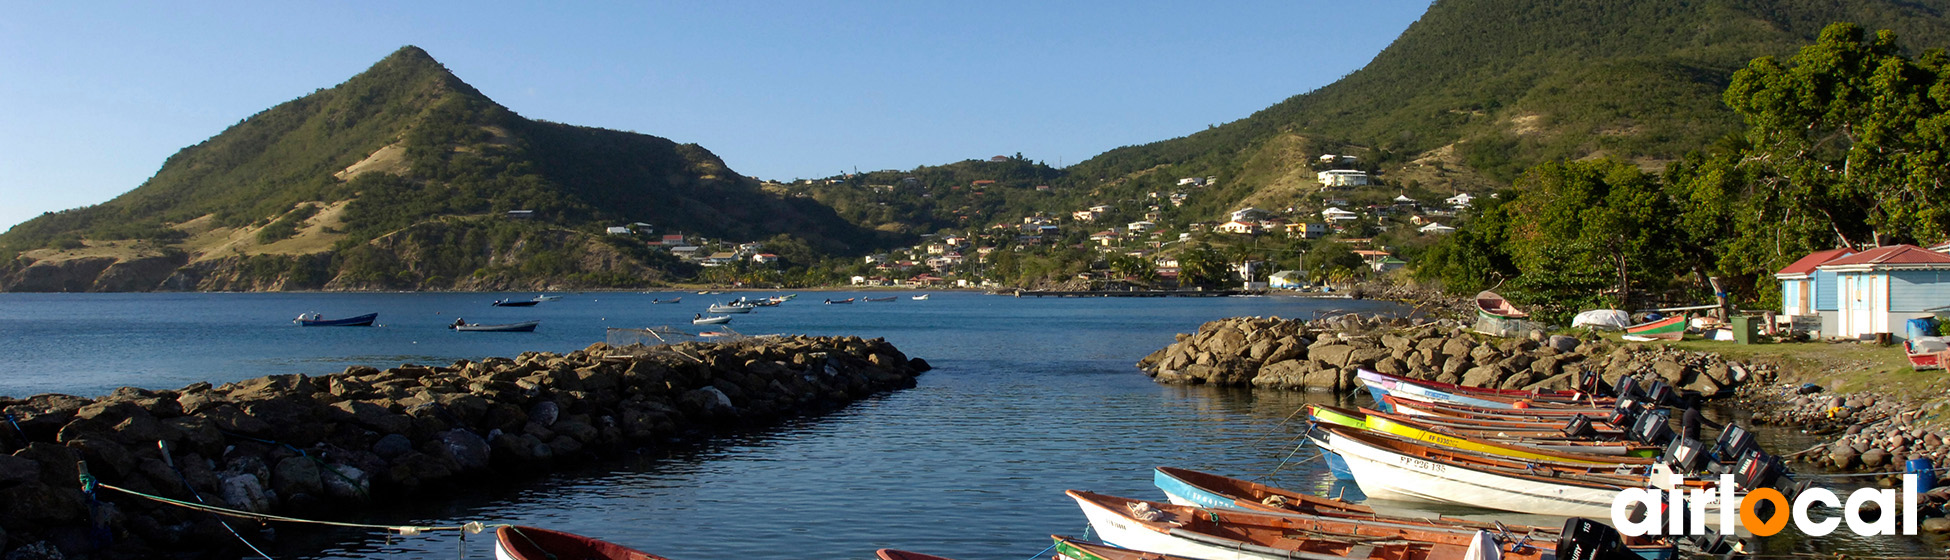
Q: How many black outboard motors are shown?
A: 12